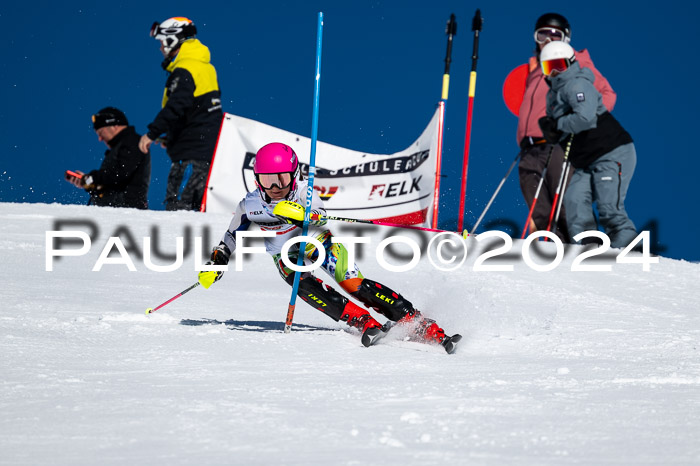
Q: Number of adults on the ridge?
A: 4